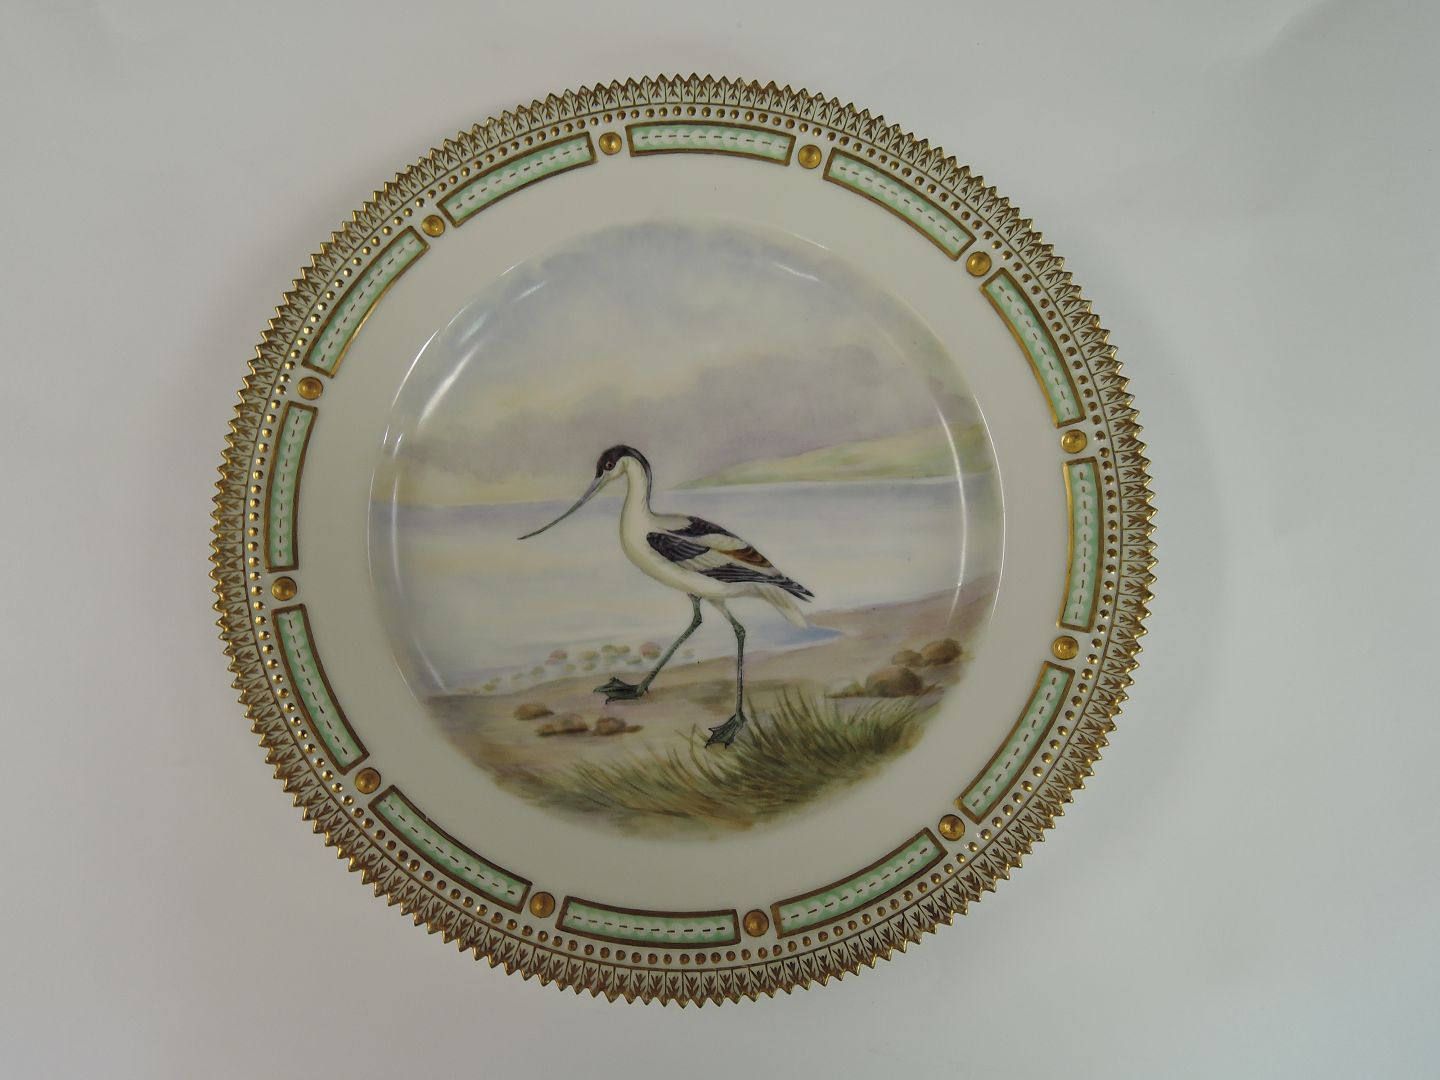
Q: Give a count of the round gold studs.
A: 12